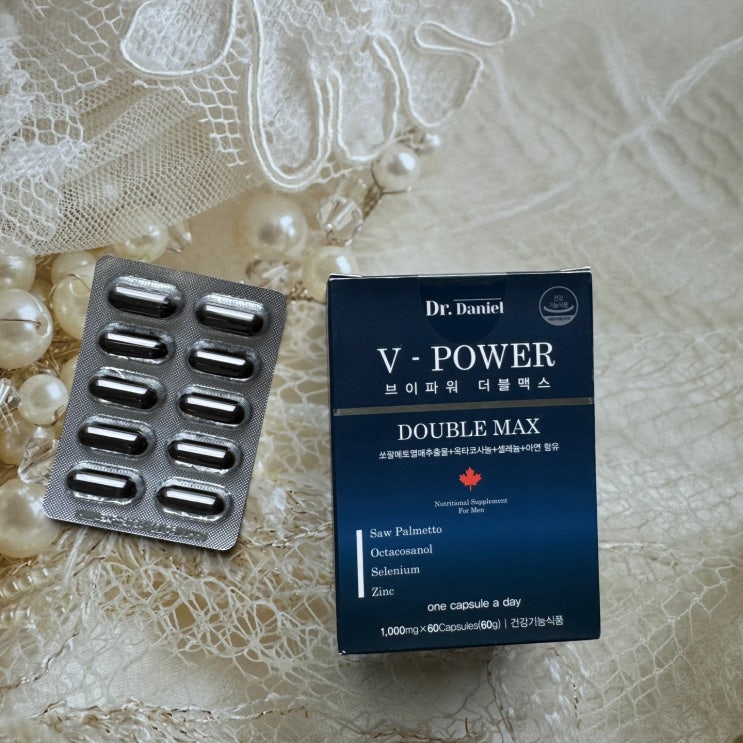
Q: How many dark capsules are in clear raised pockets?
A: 10